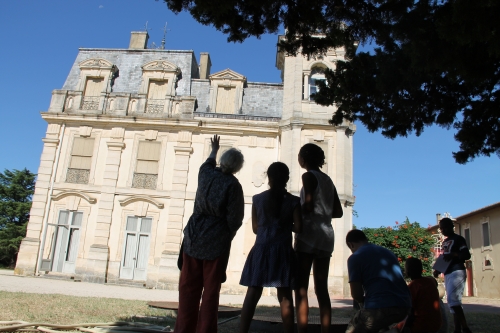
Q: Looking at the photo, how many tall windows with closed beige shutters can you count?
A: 5